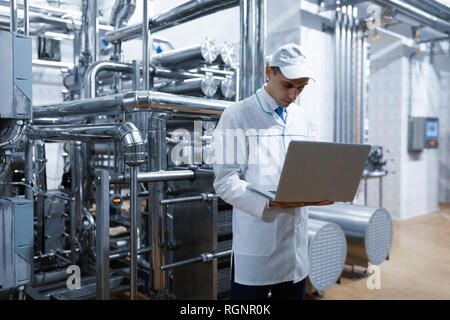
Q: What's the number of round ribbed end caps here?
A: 2